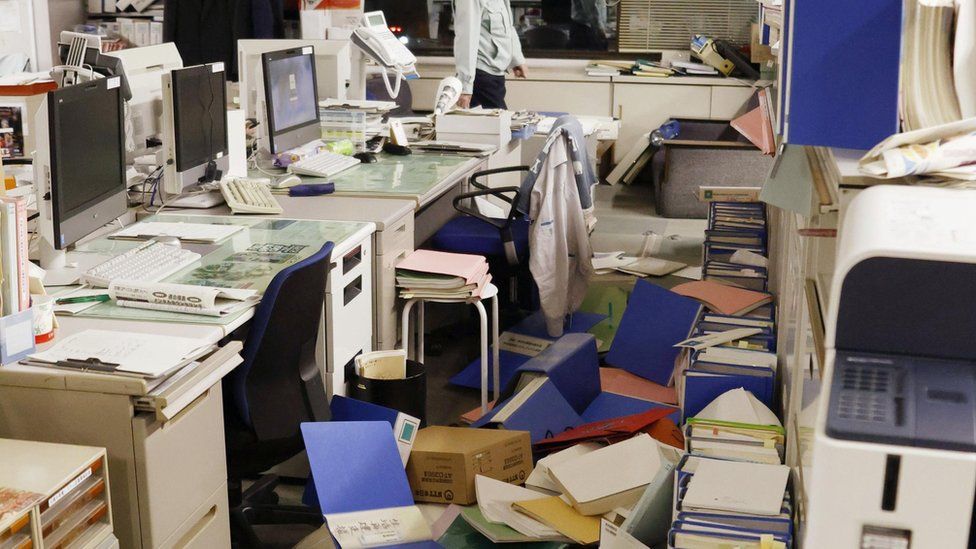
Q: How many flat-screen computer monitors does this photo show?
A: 3